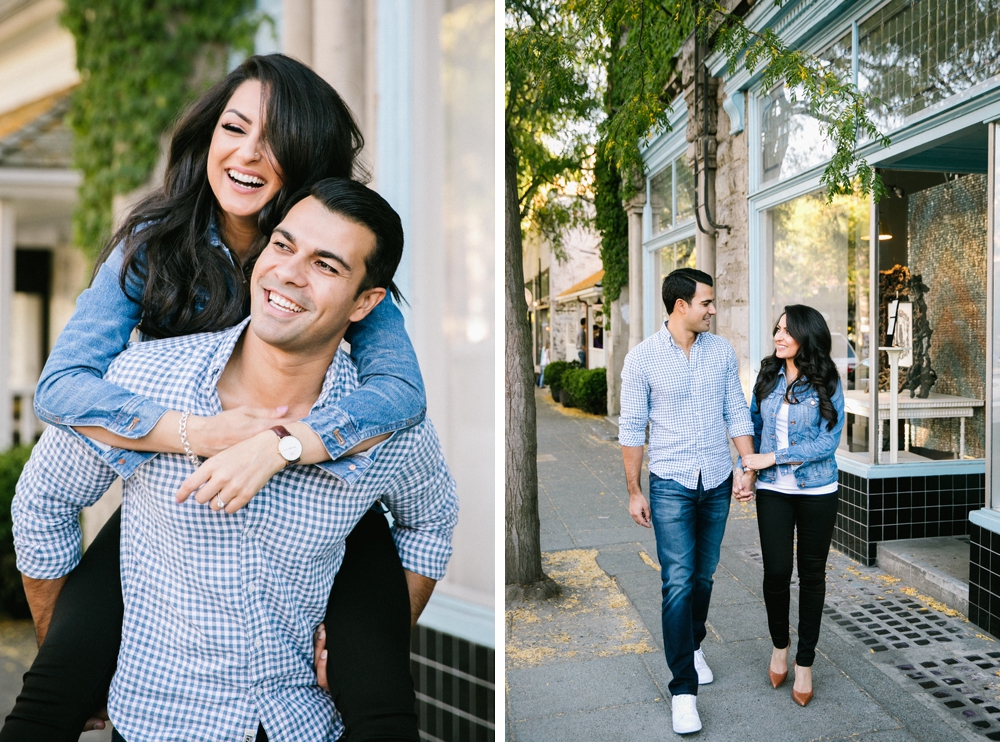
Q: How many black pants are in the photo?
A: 2